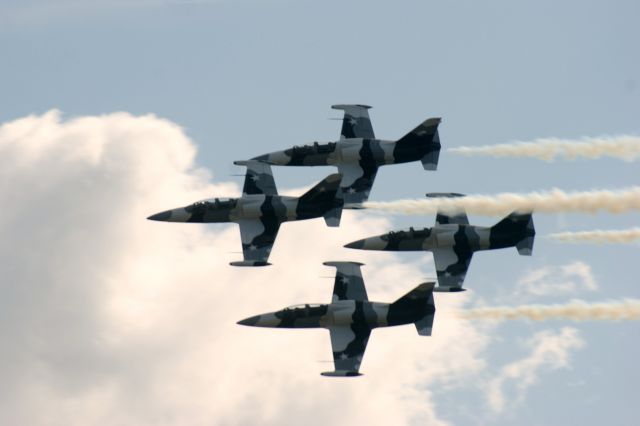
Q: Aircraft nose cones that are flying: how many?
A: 4